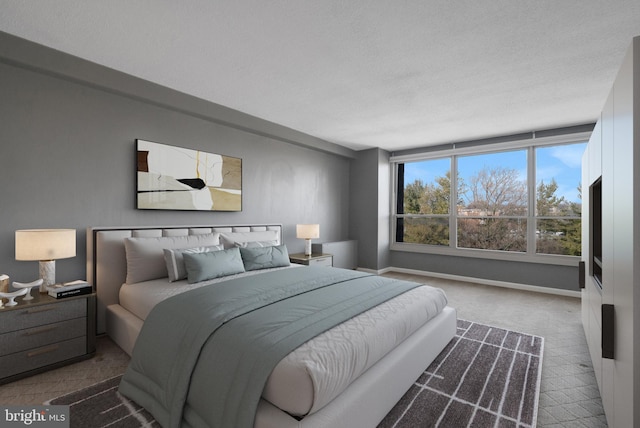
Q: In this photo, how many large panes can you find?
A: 3